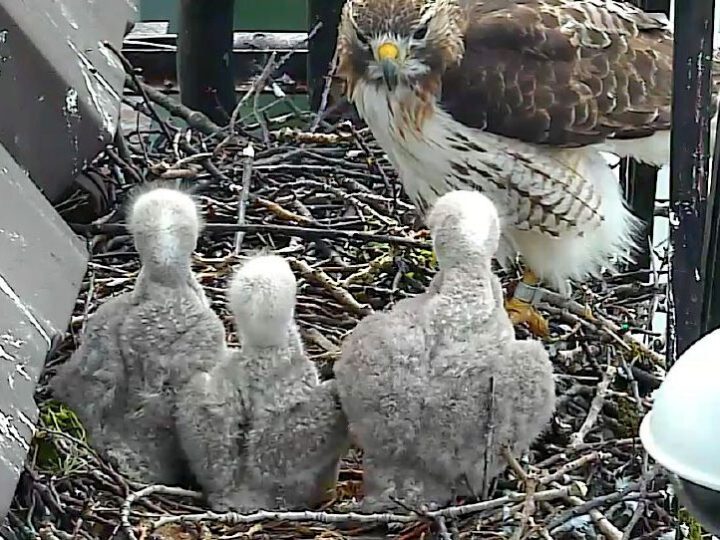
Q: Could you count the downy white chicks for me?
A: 3